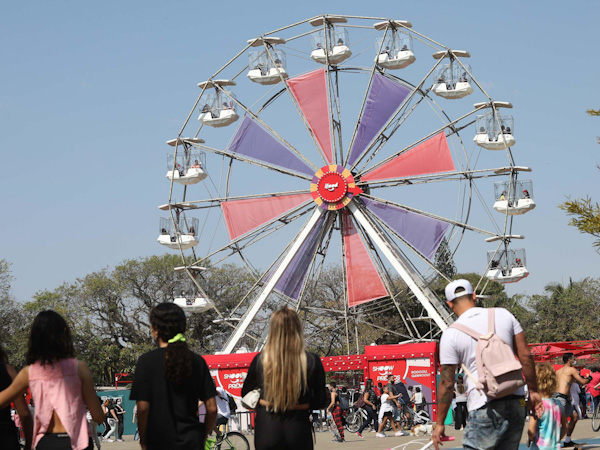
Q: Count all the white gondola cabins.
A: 11